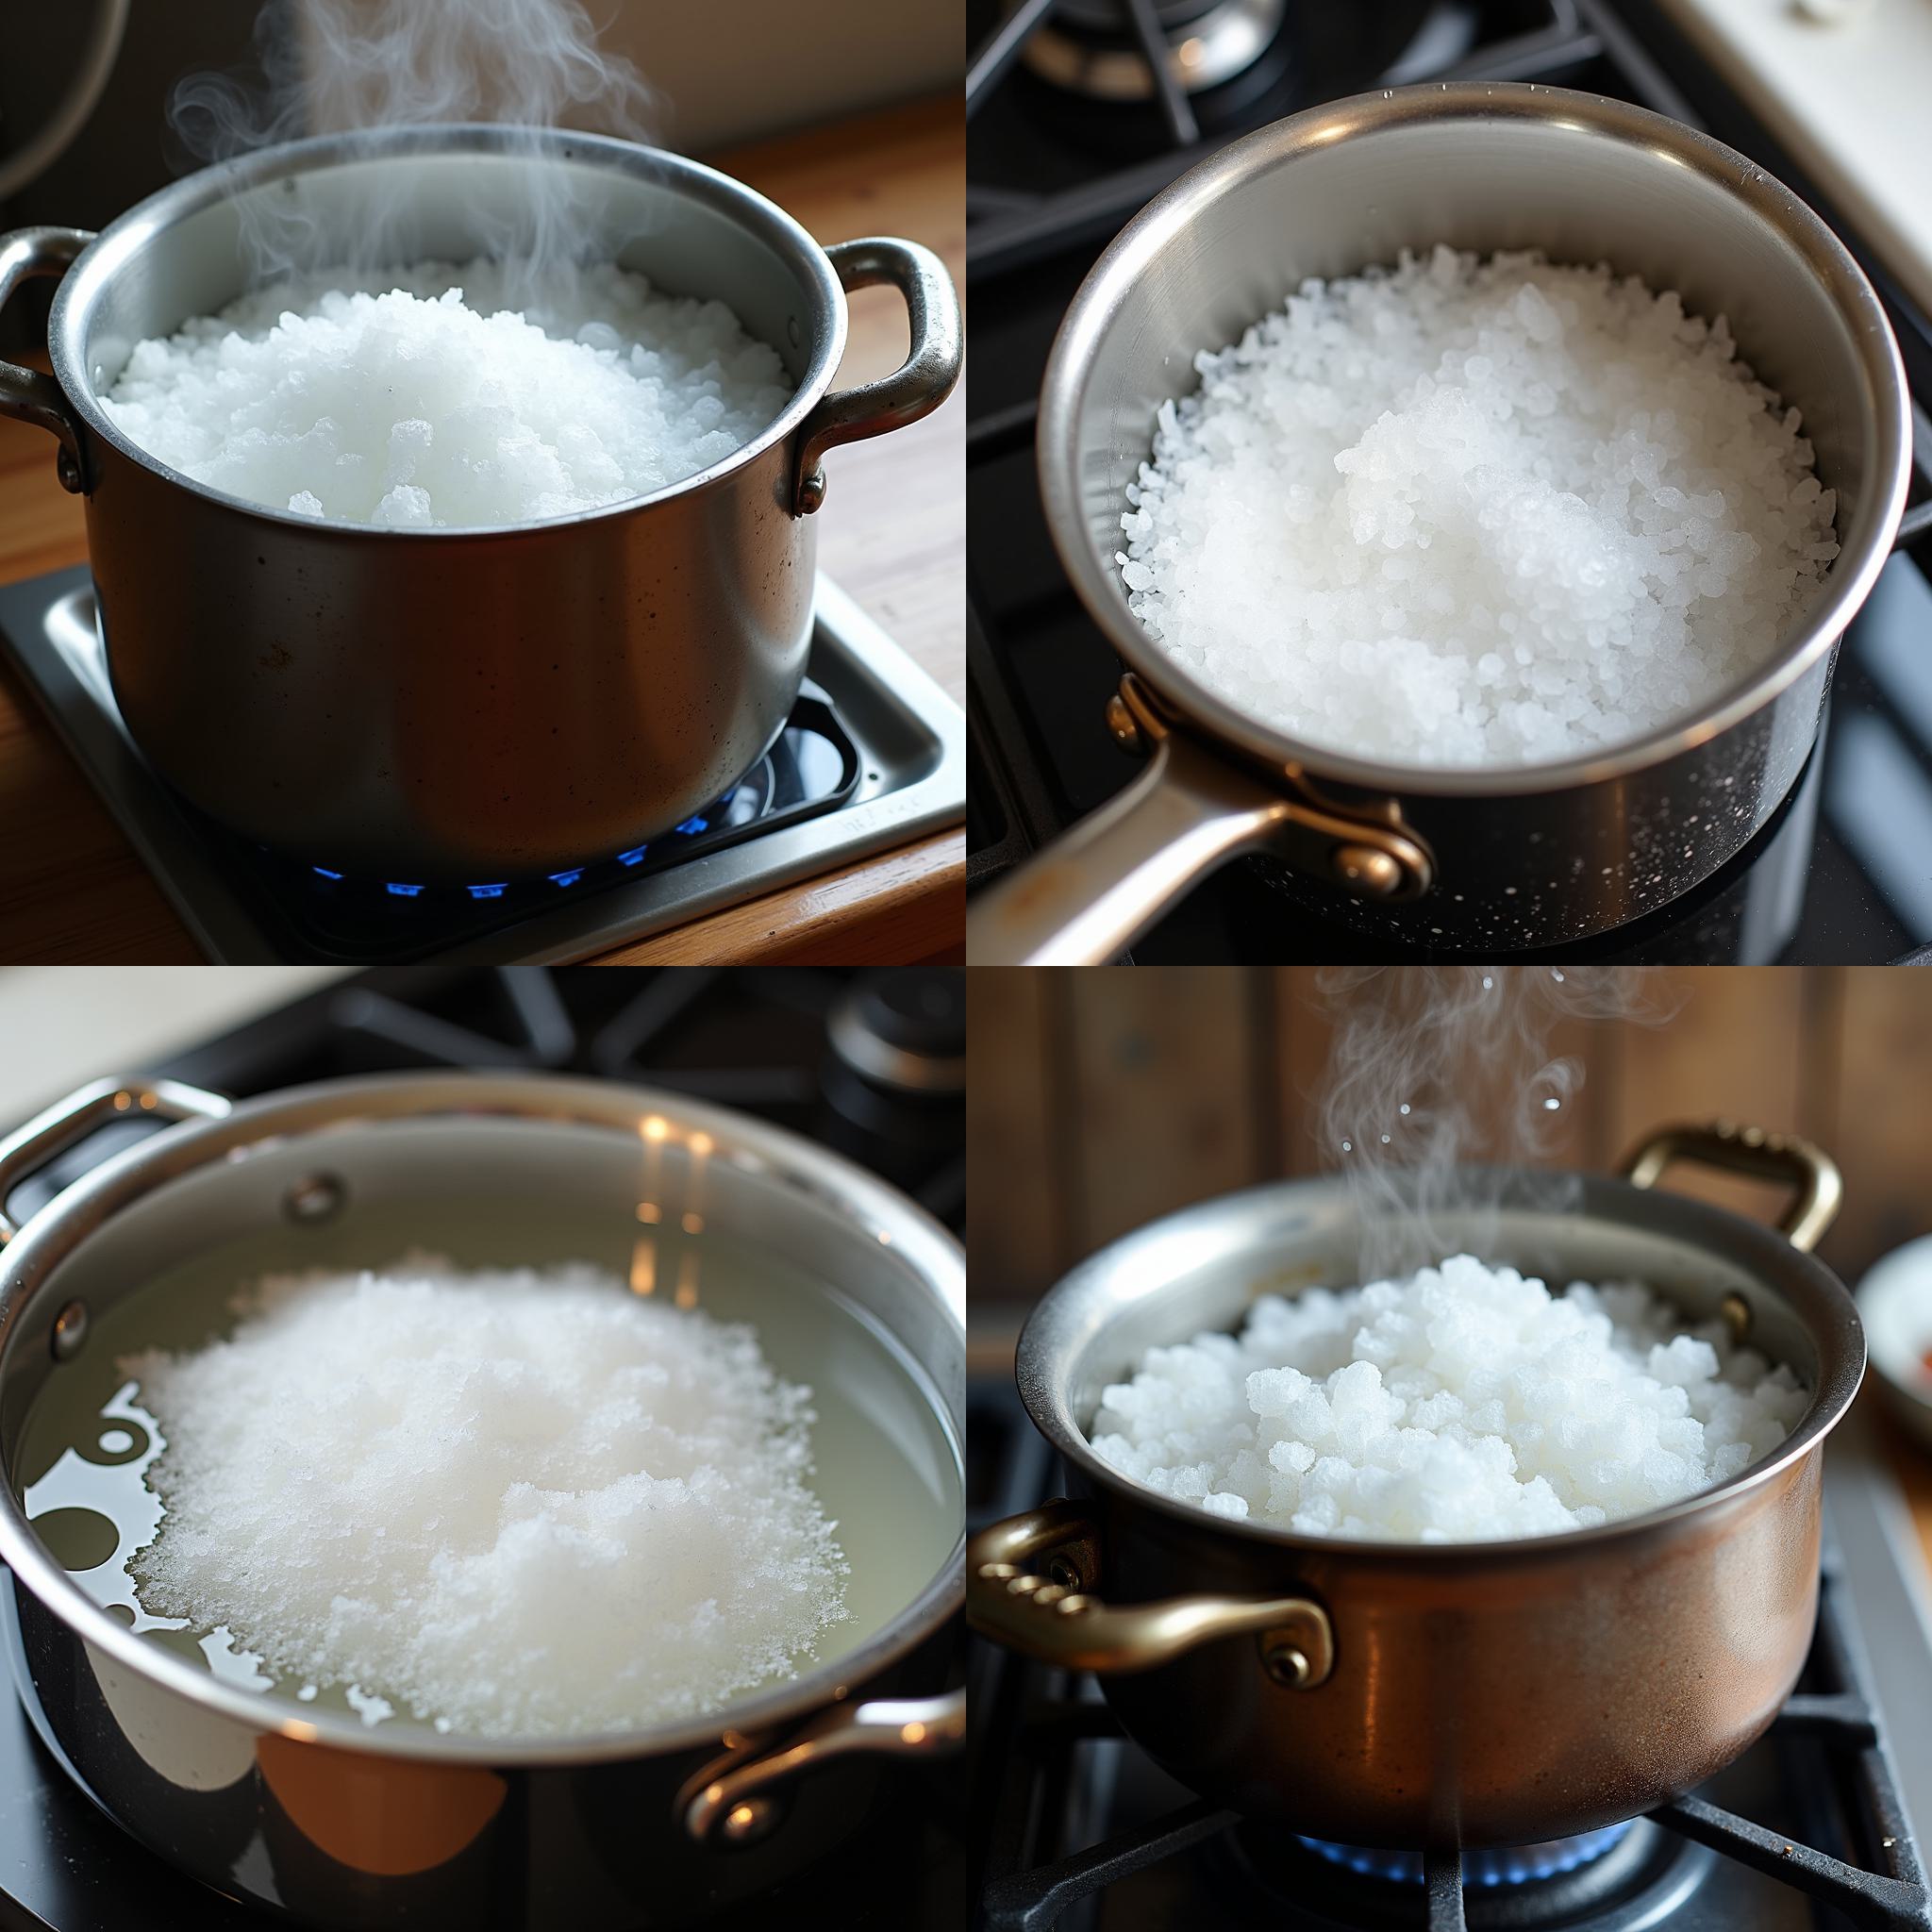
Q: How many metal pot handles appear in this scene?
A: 7